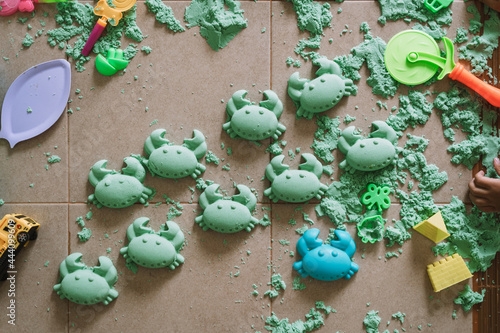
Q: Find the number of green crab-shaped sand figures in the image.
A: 9